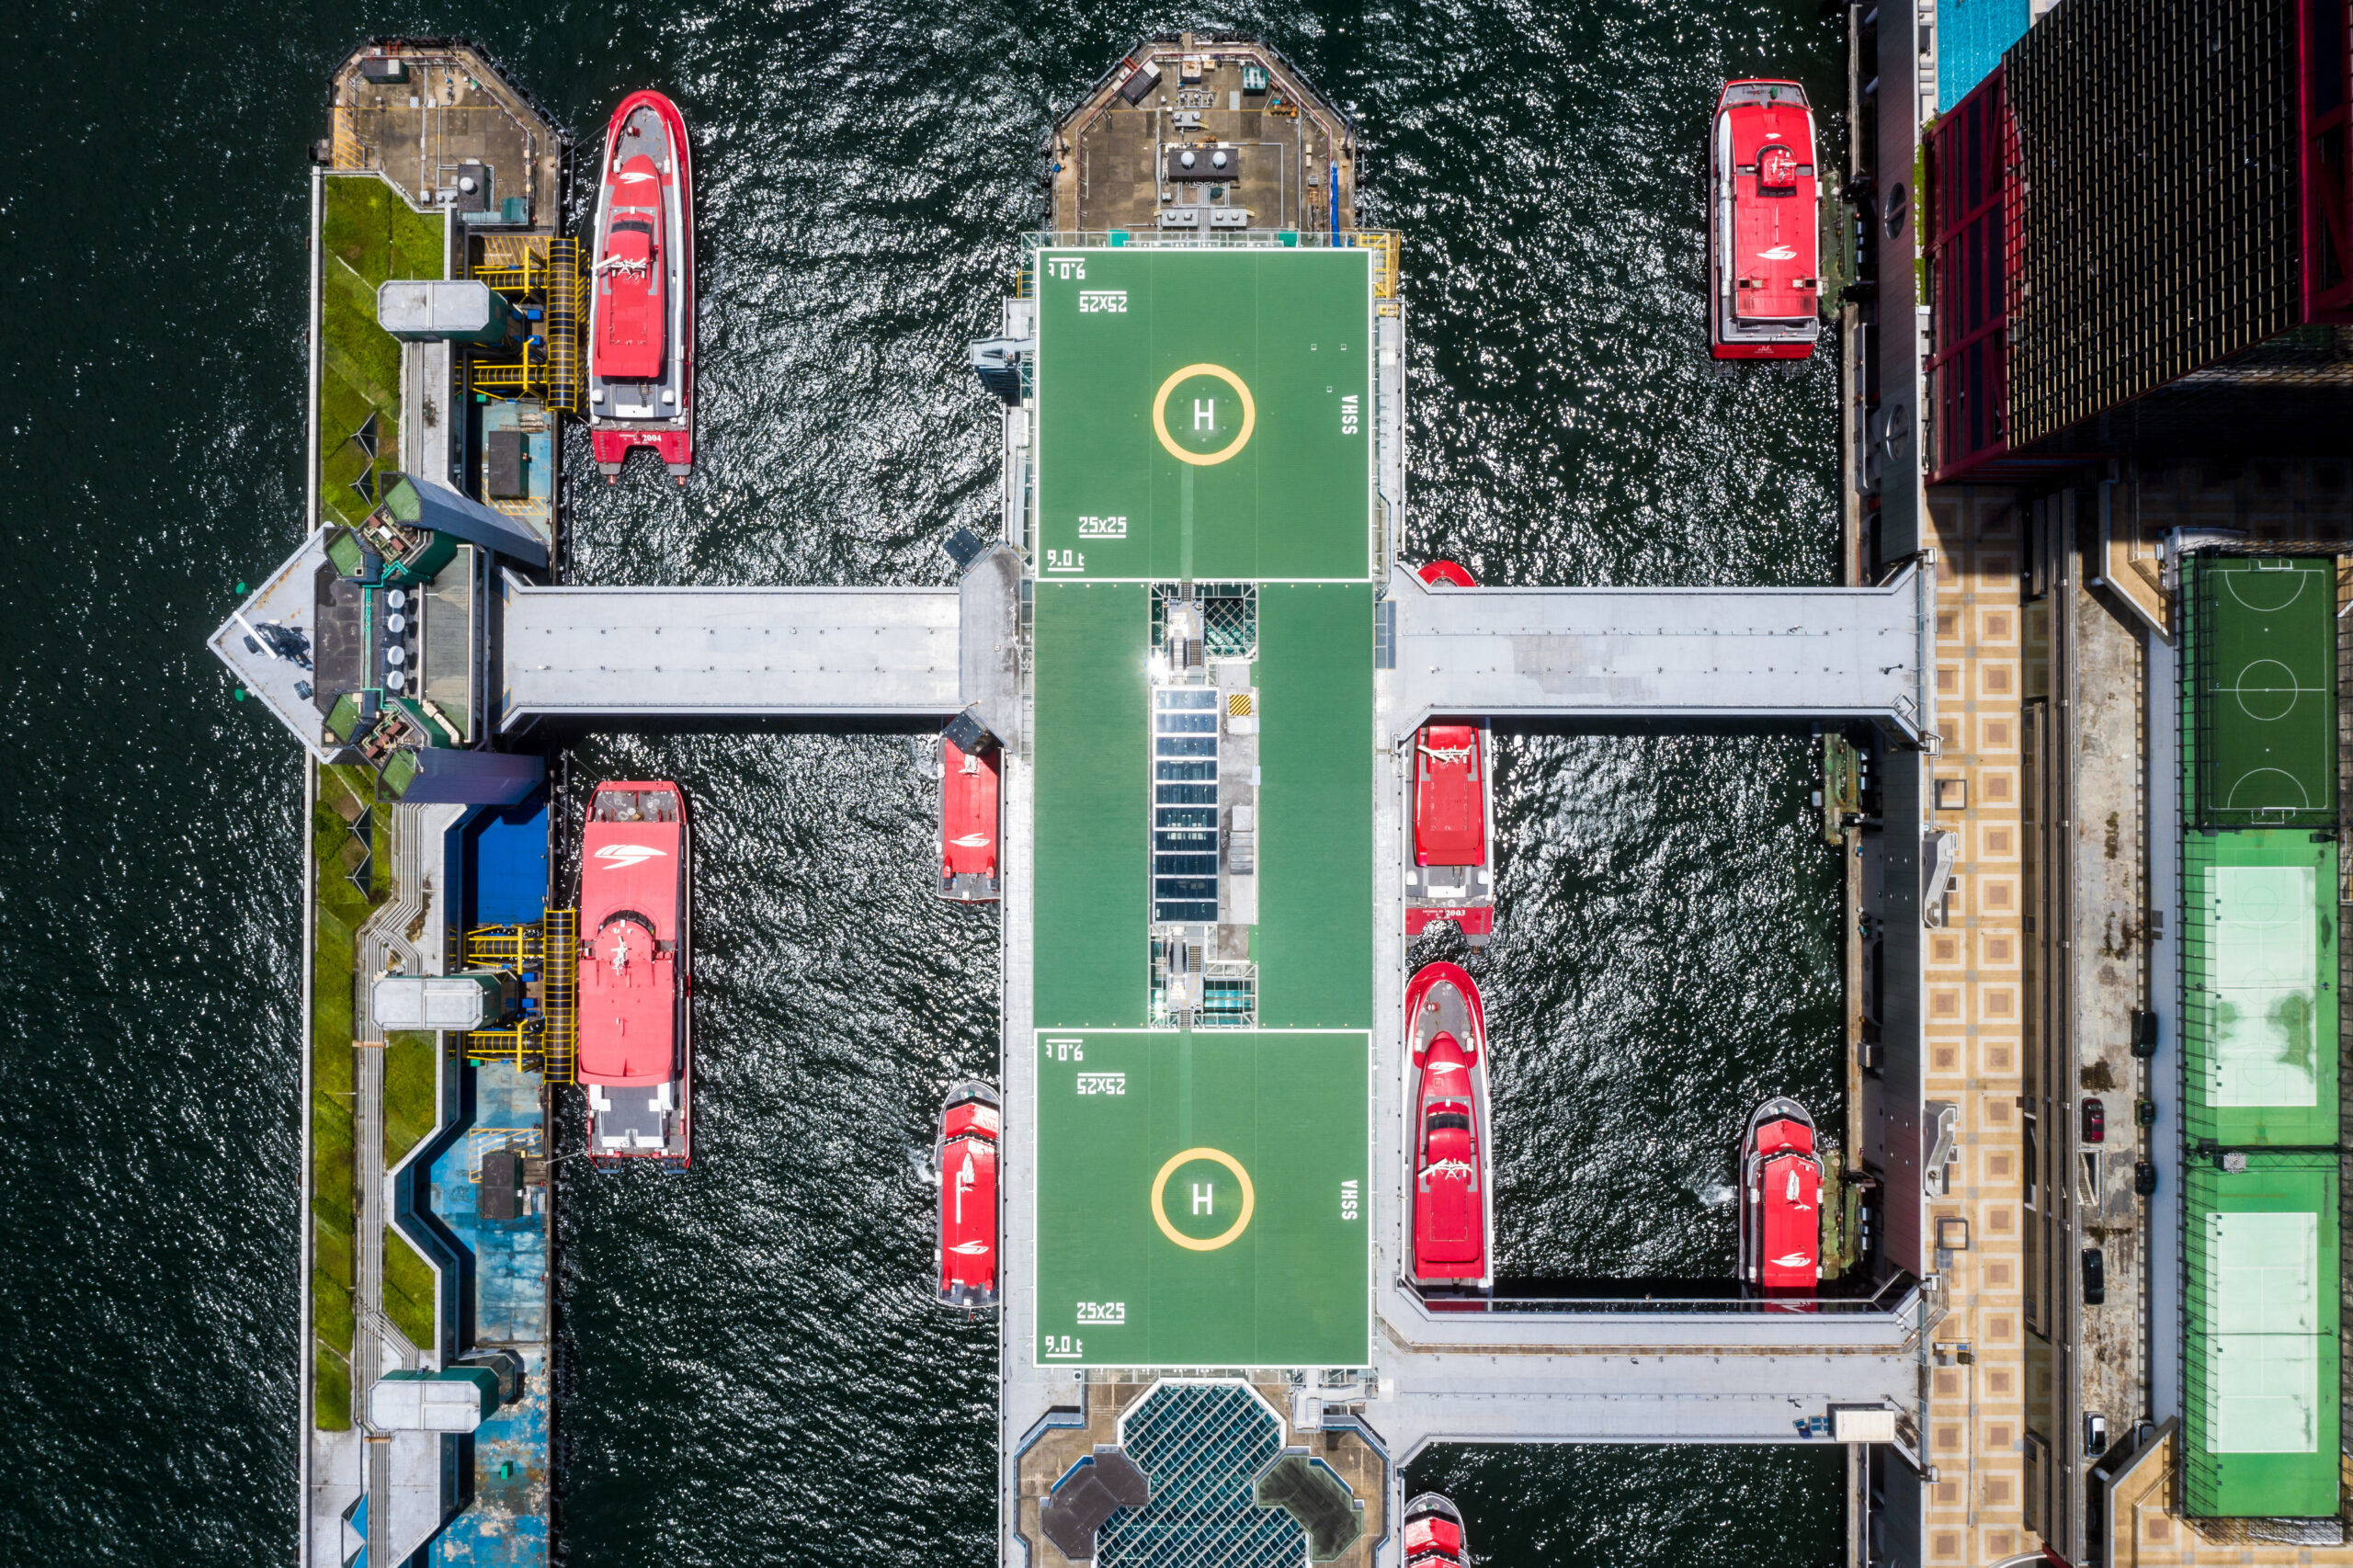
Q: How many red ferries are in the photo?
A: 9